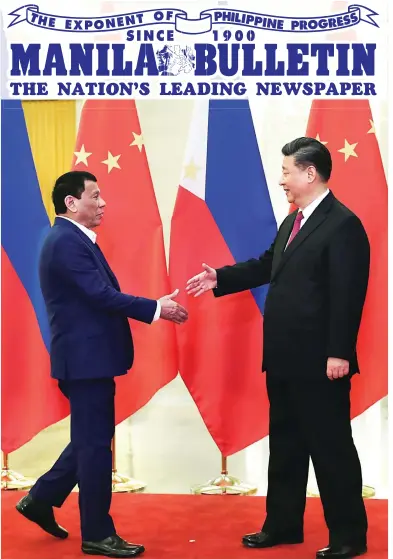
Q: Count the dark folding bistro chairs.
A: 0